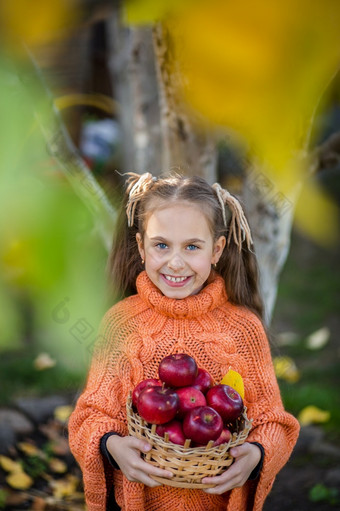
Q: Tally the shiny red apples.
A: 9